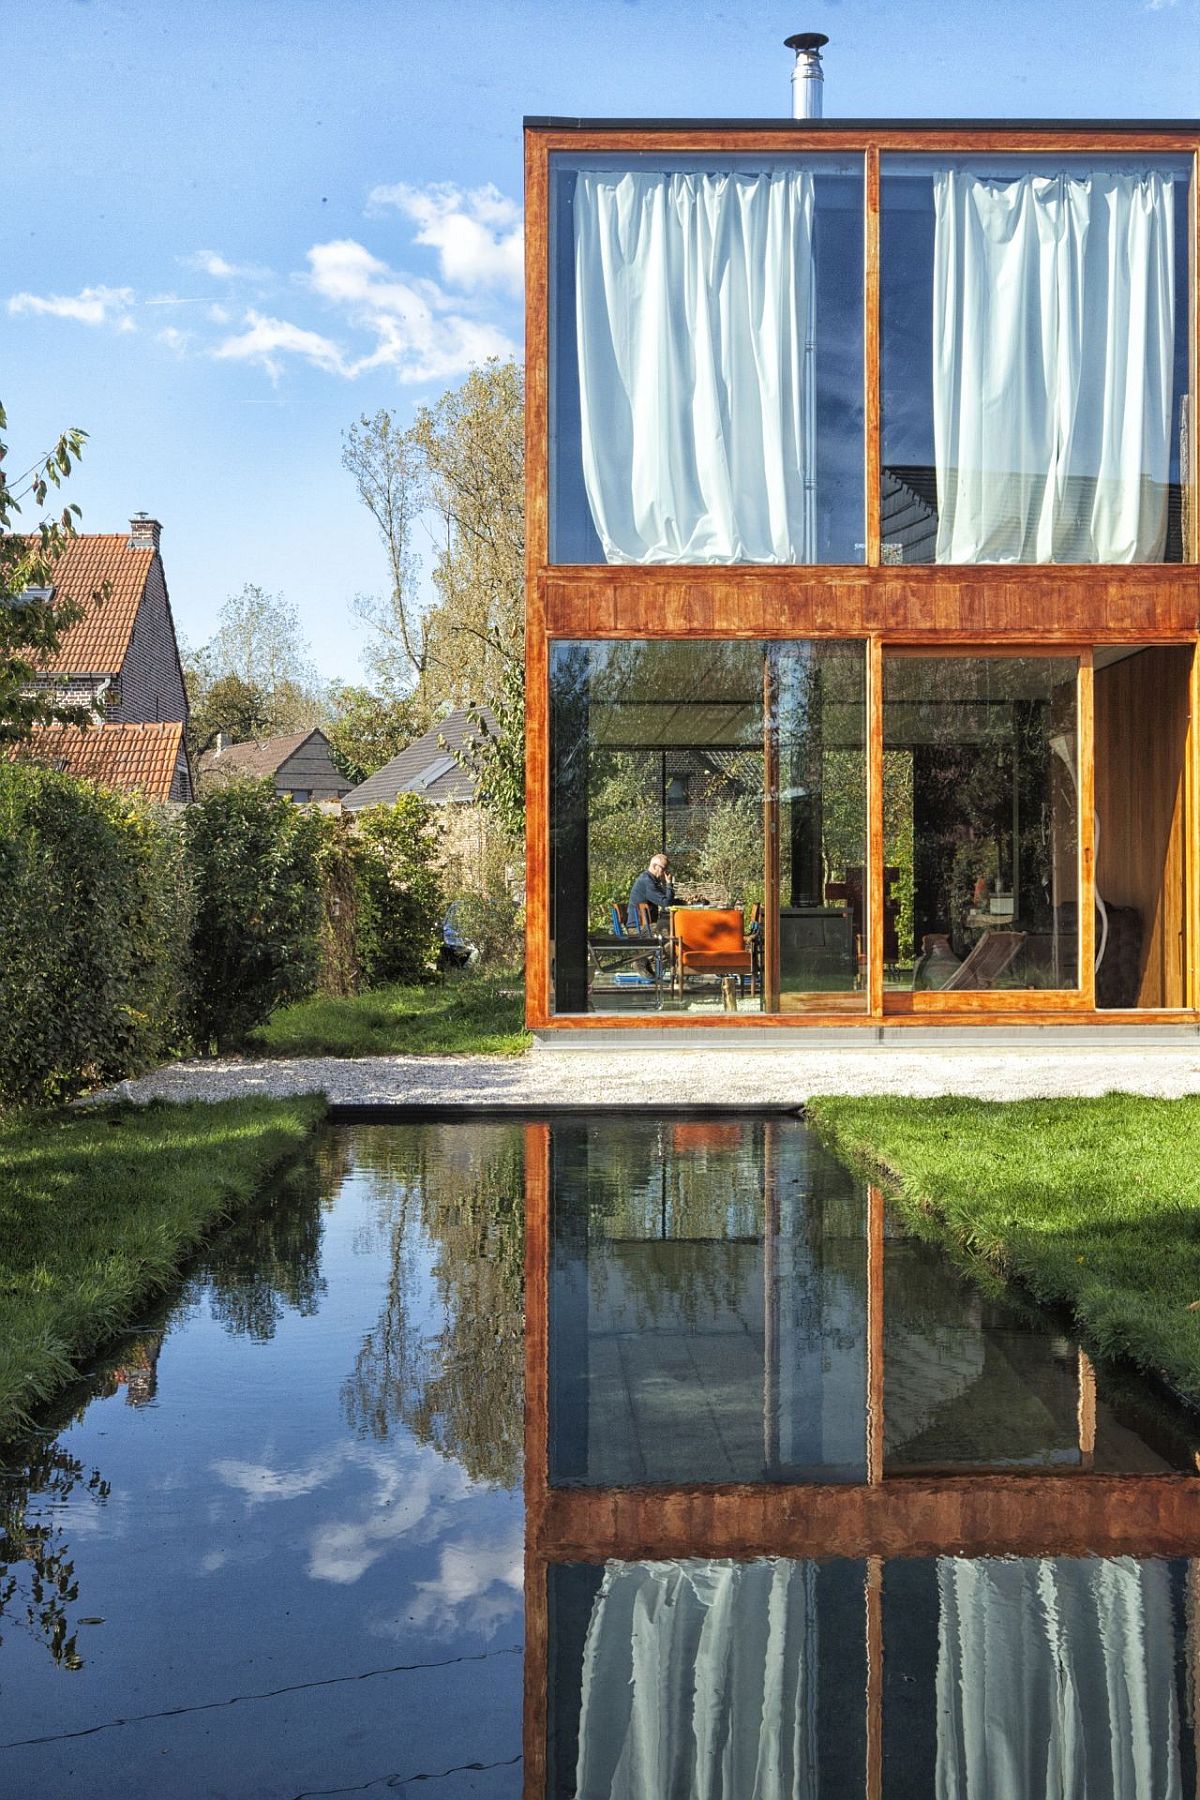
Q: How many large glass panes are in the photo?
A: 4